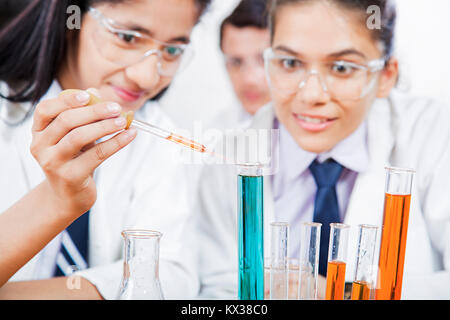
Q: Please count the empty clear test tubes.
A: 2